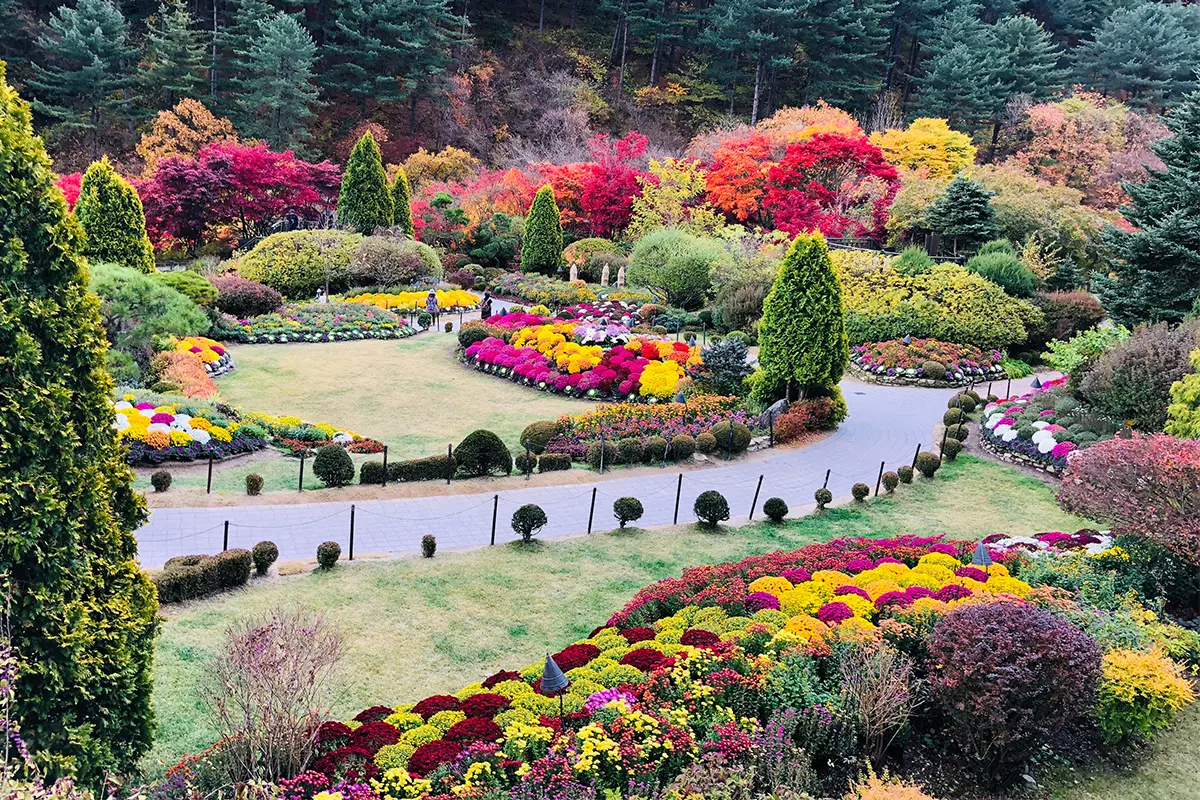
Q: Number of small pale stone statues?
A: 3